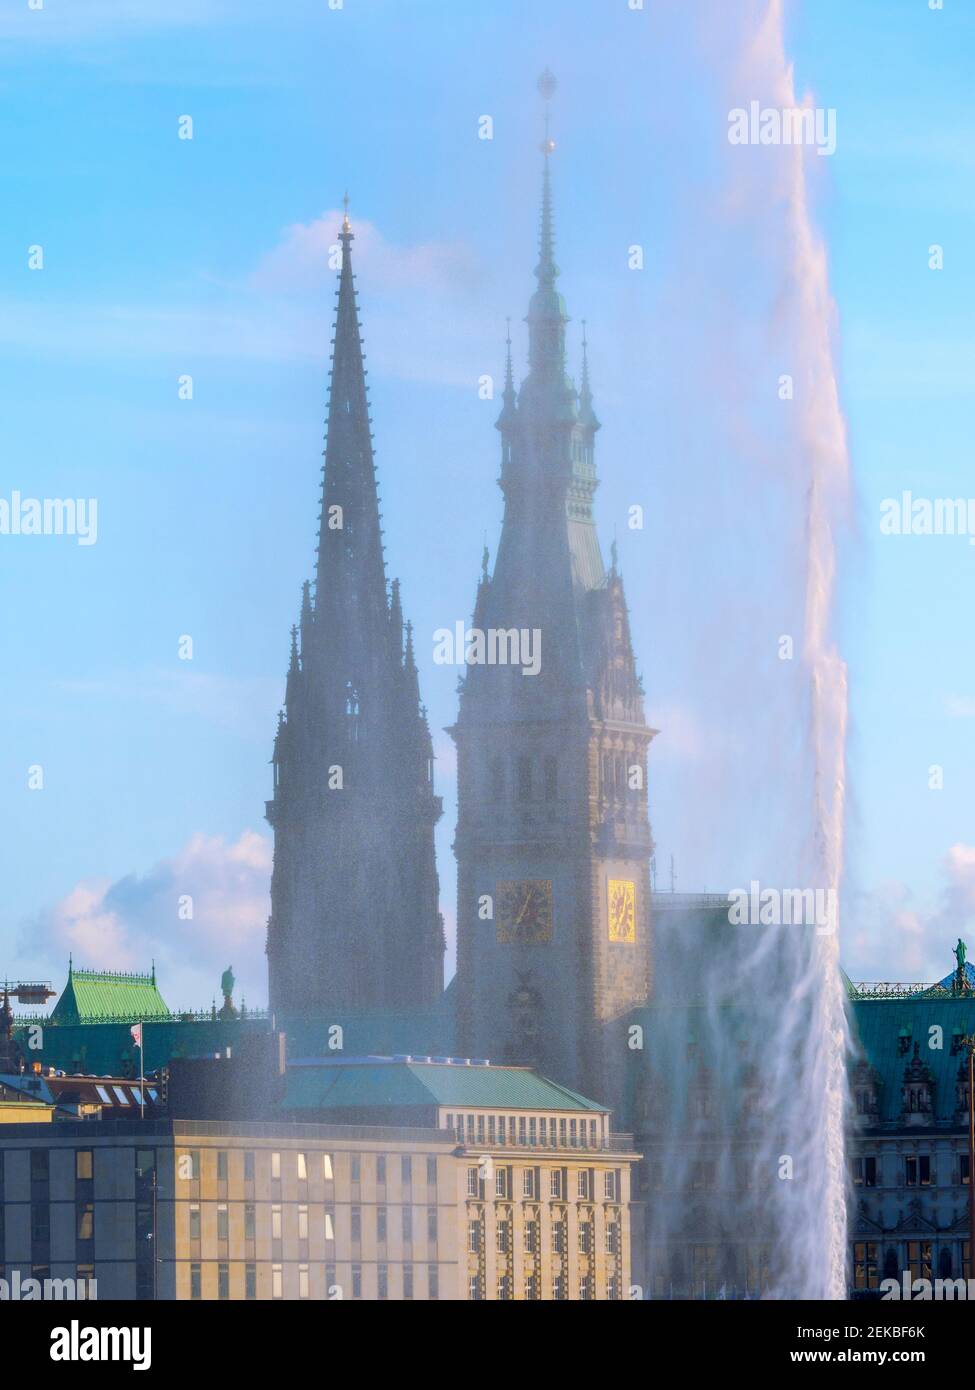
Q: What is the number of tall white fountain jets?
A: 1